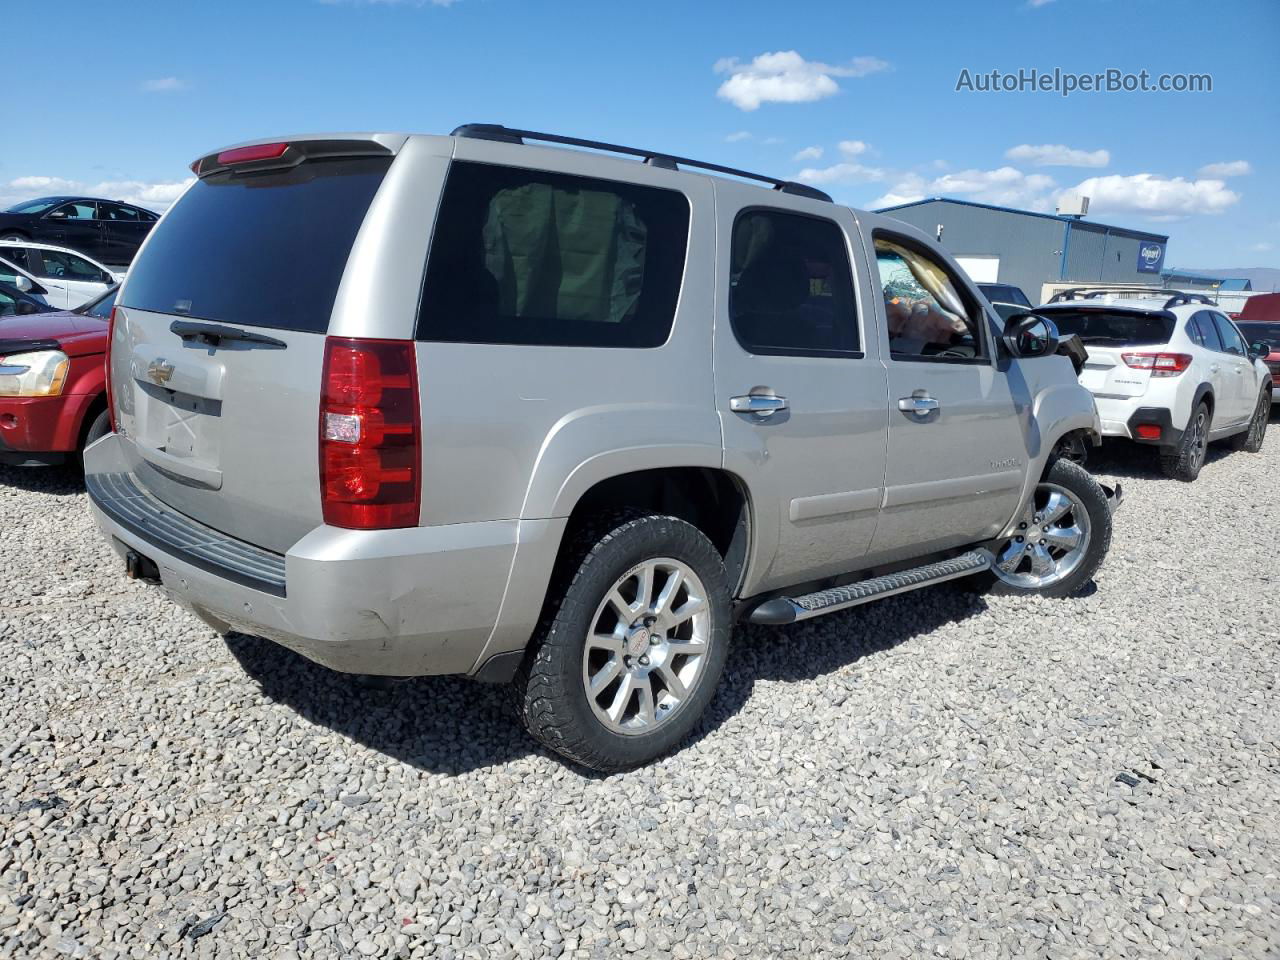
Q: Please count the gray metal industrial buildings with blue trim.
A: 1